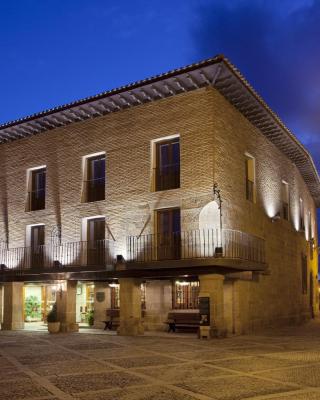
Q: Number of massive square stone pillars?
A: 4